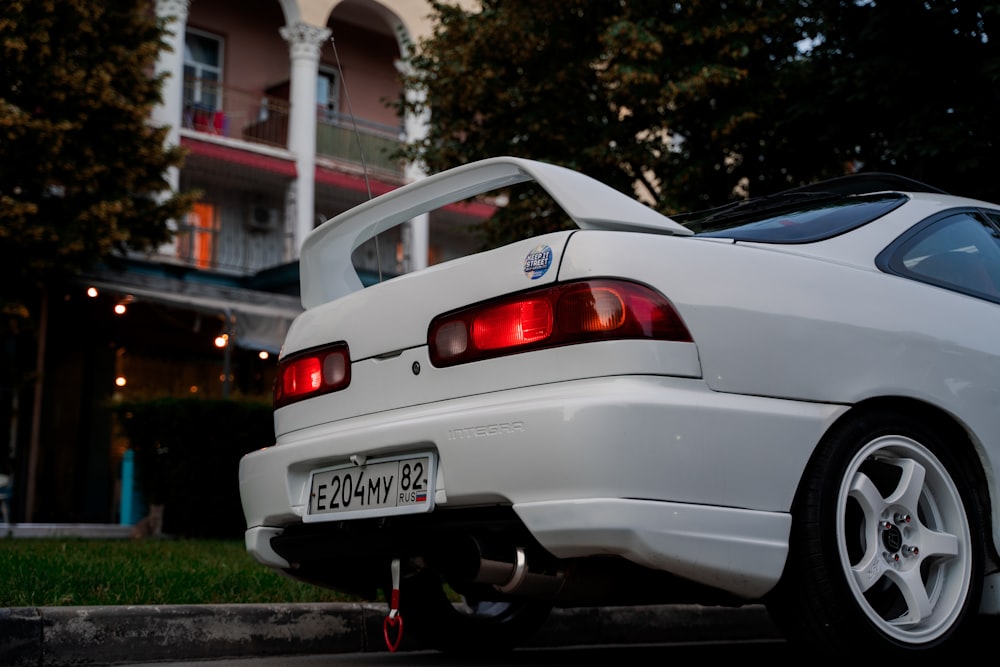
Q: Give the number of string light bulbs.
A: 5